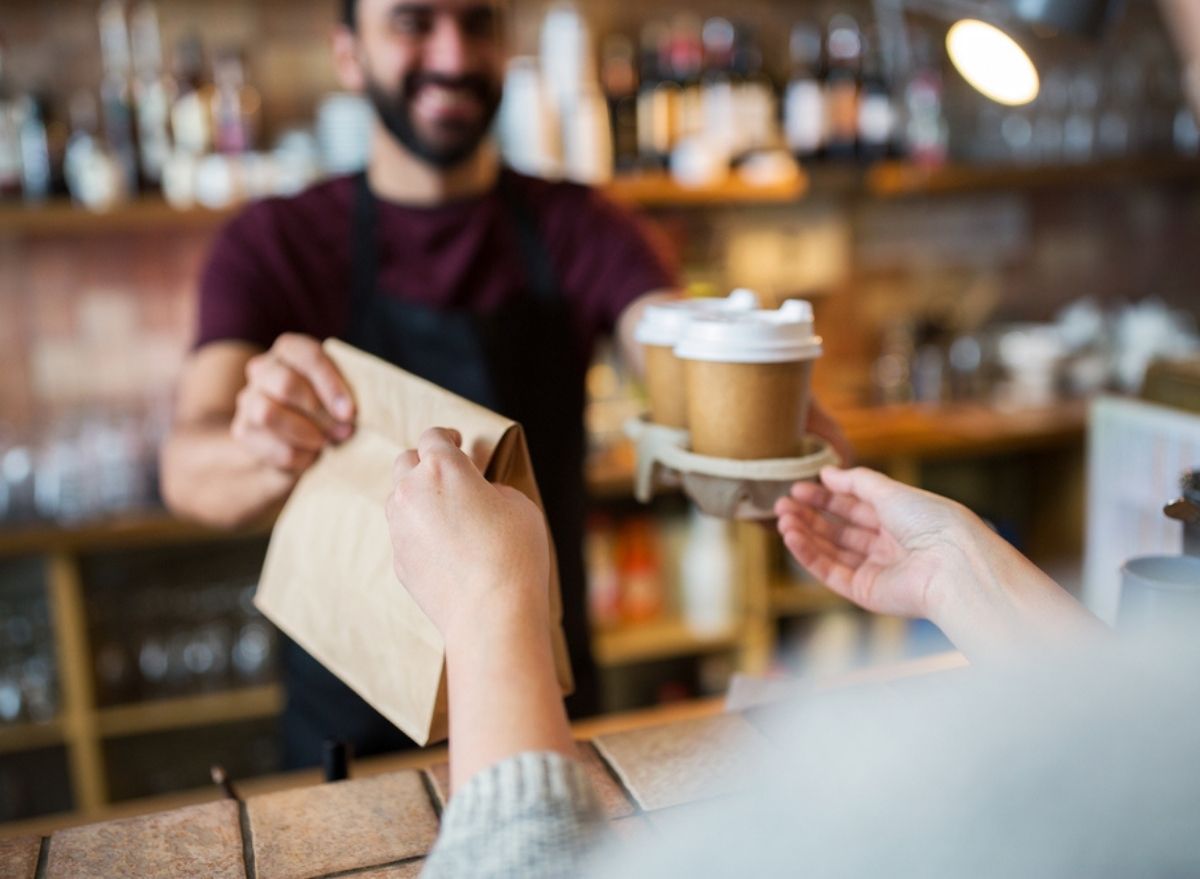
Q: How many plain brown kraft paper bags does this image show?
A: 1